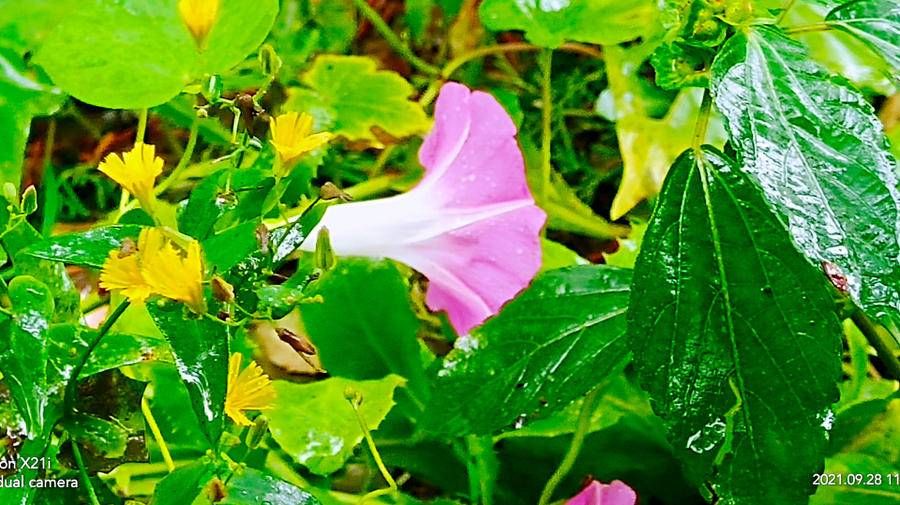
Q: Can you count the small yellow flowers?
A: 6